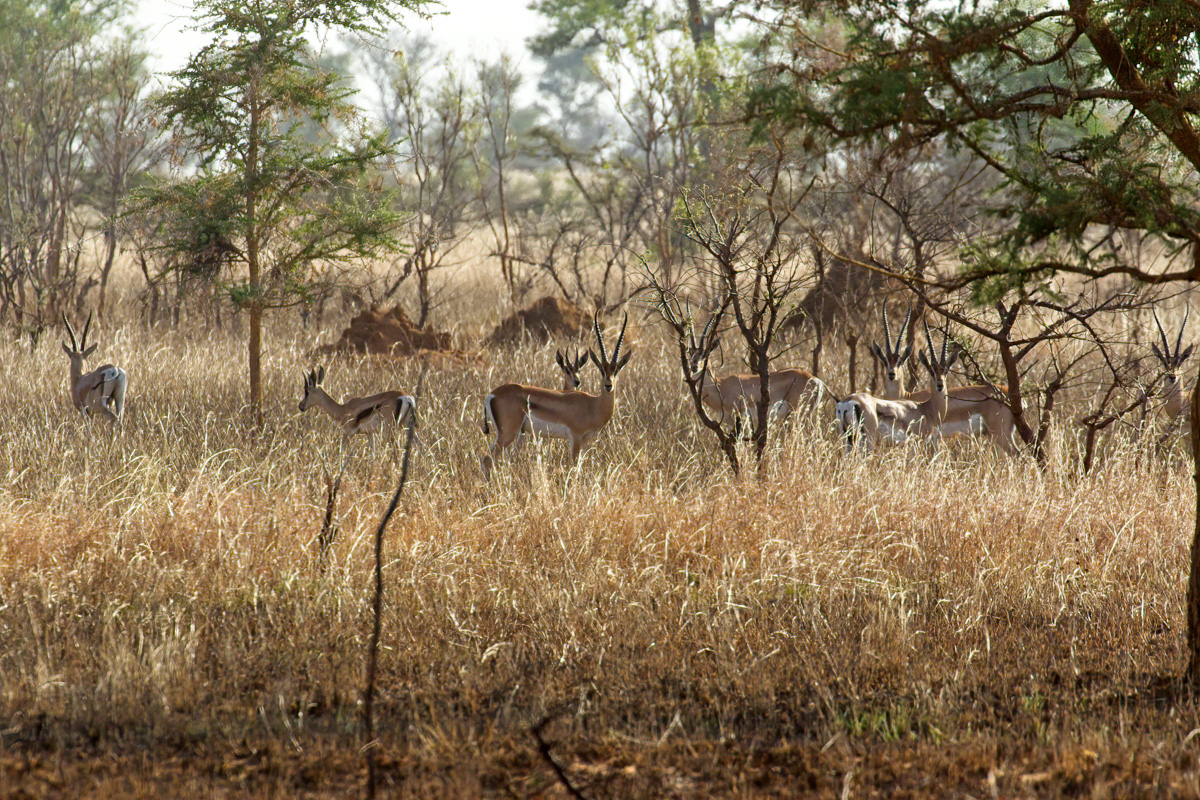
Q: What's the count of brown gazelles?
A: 8